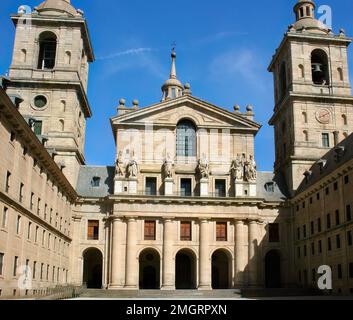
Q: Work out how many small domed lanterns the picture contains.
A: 2